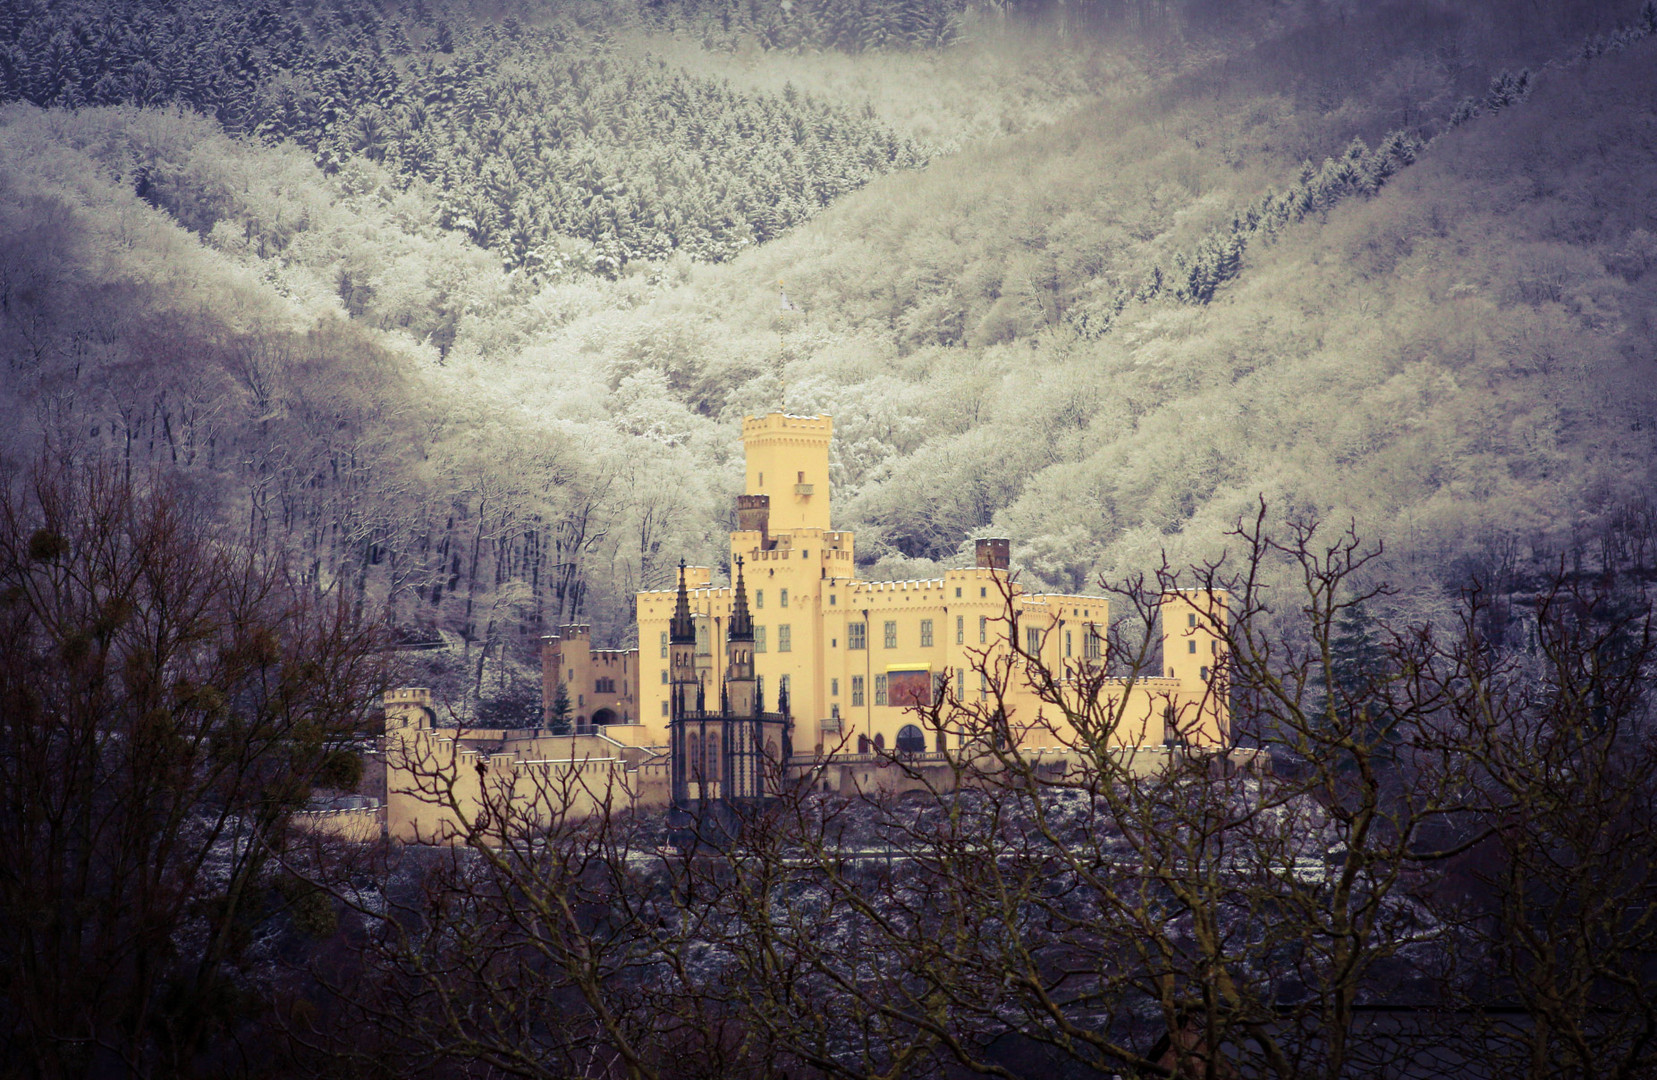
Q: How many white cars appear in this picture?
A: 0